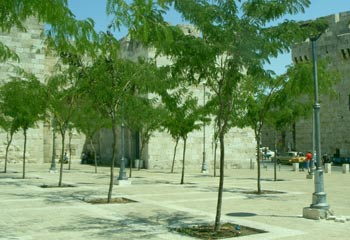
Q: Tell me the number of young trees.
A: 14